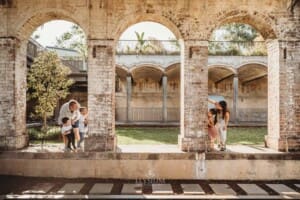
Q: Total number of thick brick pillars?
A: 4